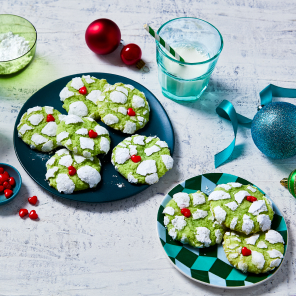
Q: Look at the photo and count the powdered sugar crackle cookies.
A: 9